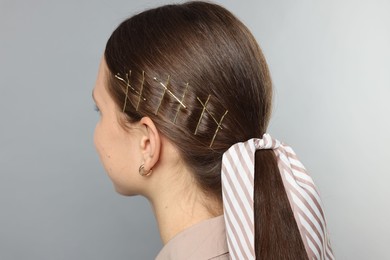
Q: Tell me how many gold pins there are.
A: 9